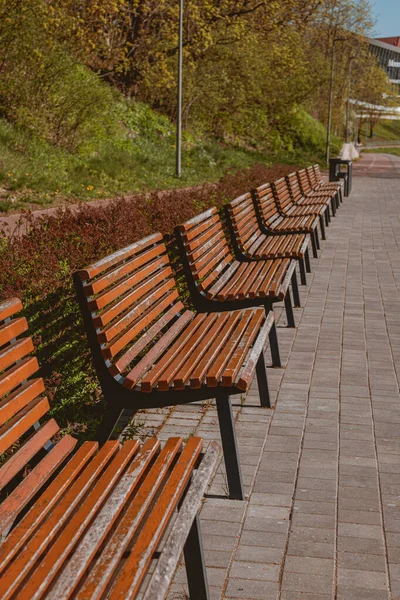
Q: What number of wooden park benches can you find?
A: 10